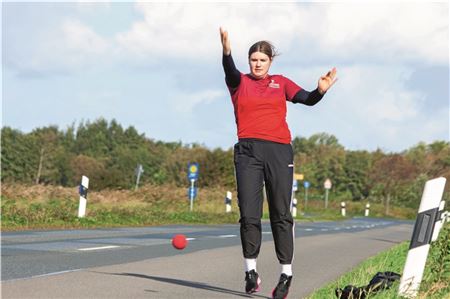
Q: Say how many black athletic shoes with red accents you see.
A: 2